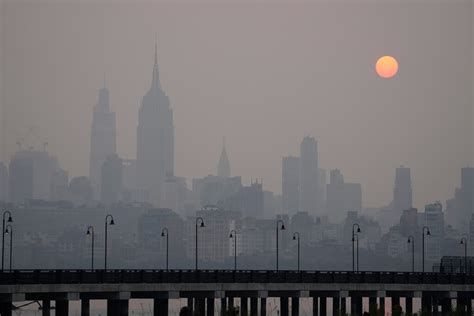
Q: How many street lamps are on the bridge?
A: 14